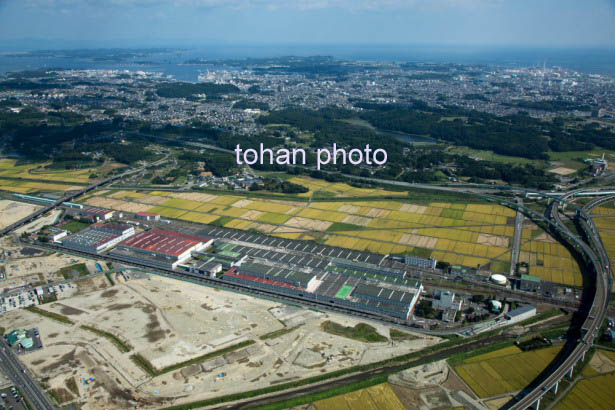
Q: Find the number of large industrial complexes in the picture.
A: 1